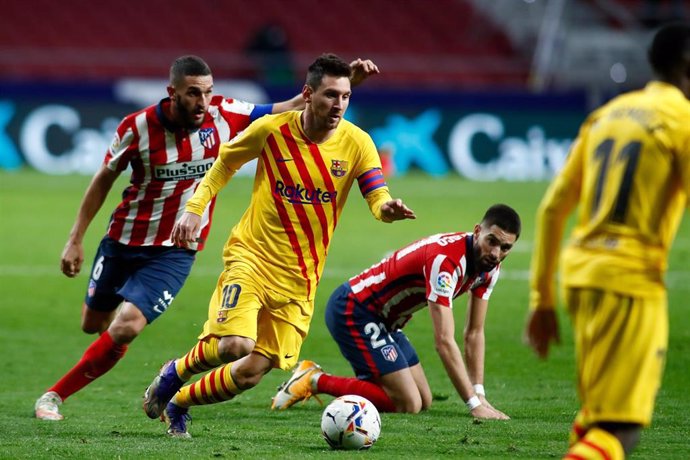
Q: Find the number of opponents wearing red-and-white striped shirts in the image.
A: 2